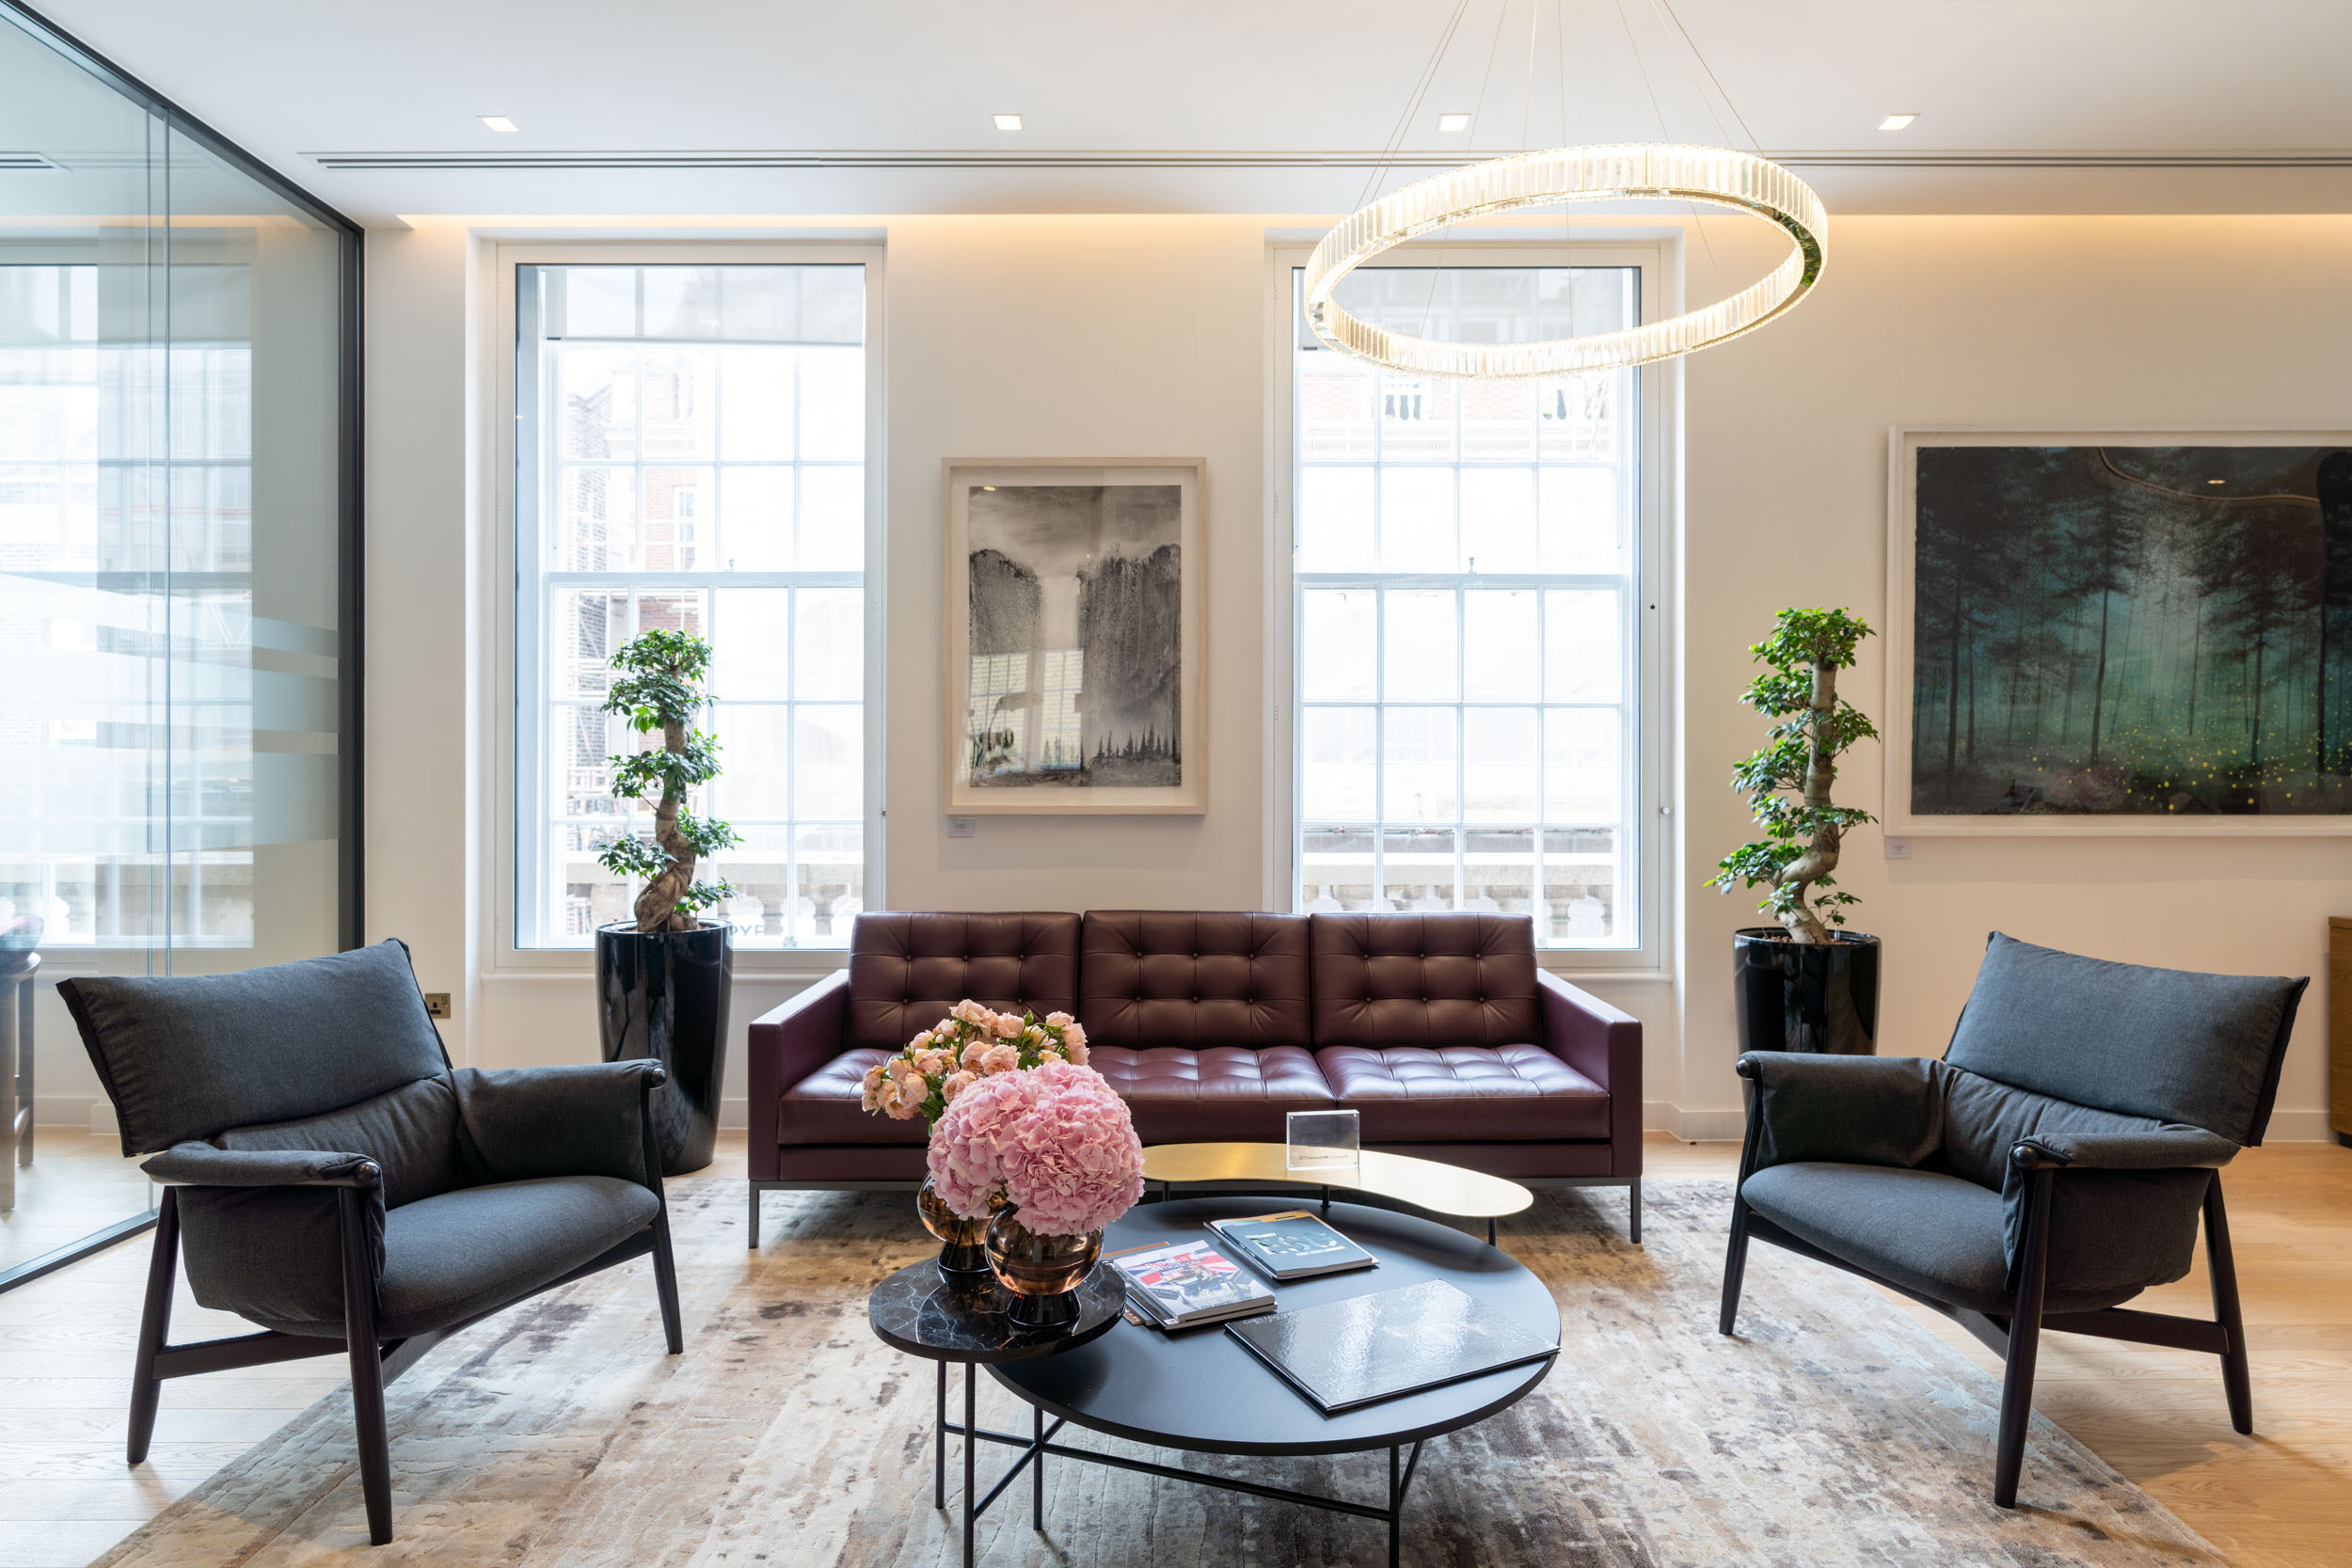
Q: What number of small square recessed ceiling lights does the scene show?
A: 4